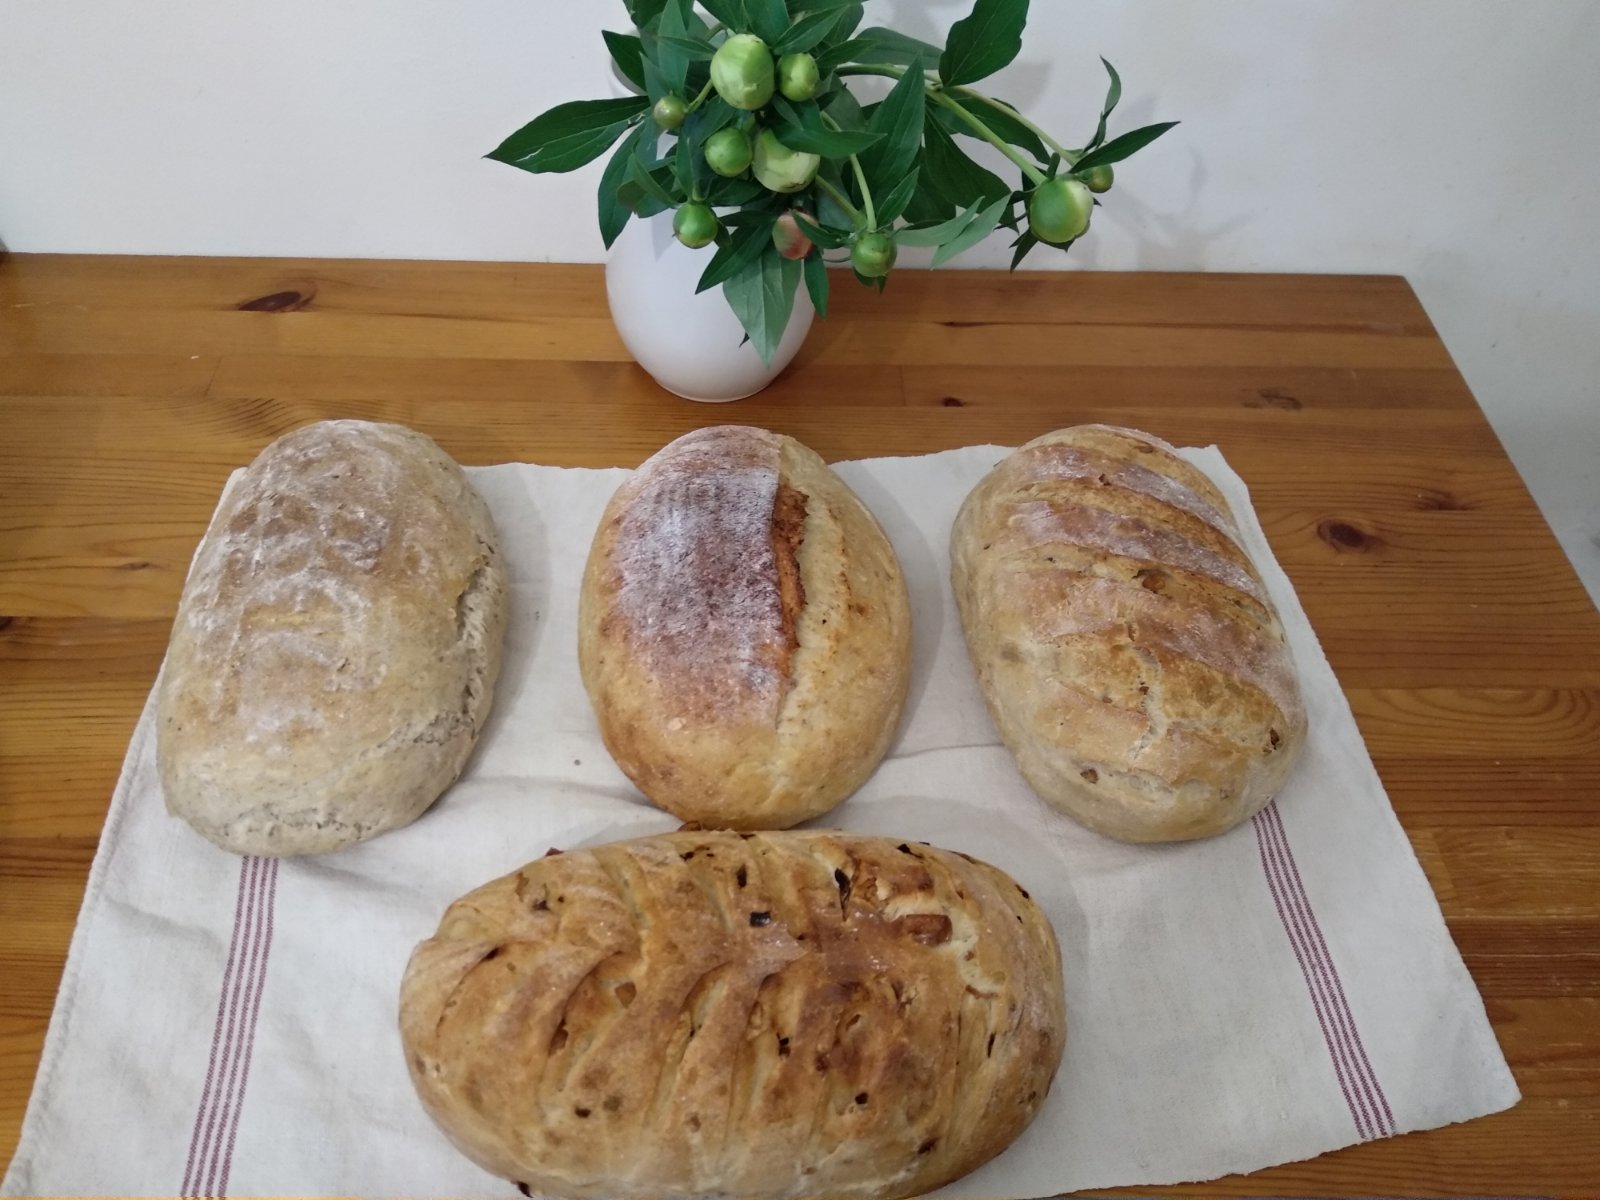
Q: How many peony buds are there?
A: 10